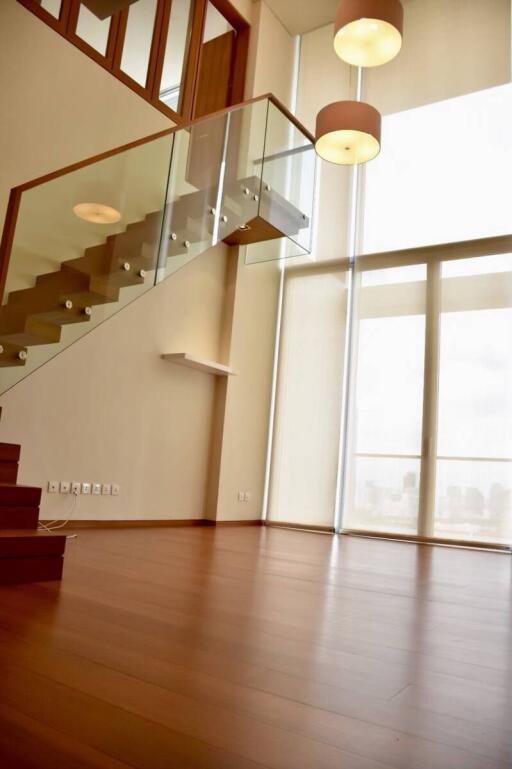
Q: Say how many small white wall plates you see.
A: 9